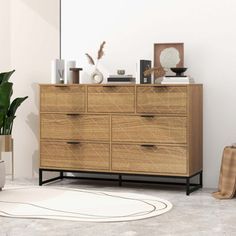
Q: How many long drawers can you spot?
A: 4